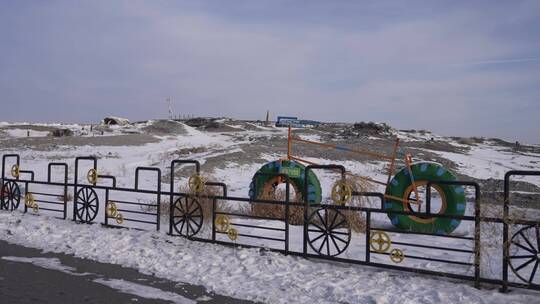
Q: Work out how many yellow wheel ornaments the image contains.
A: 12